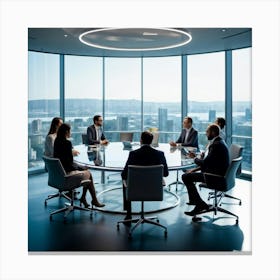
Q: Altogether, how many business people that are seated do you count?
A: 7